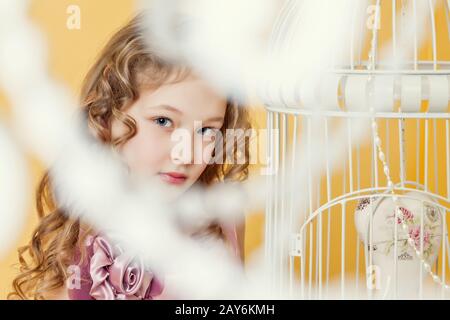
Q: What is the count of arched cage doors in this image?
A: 1